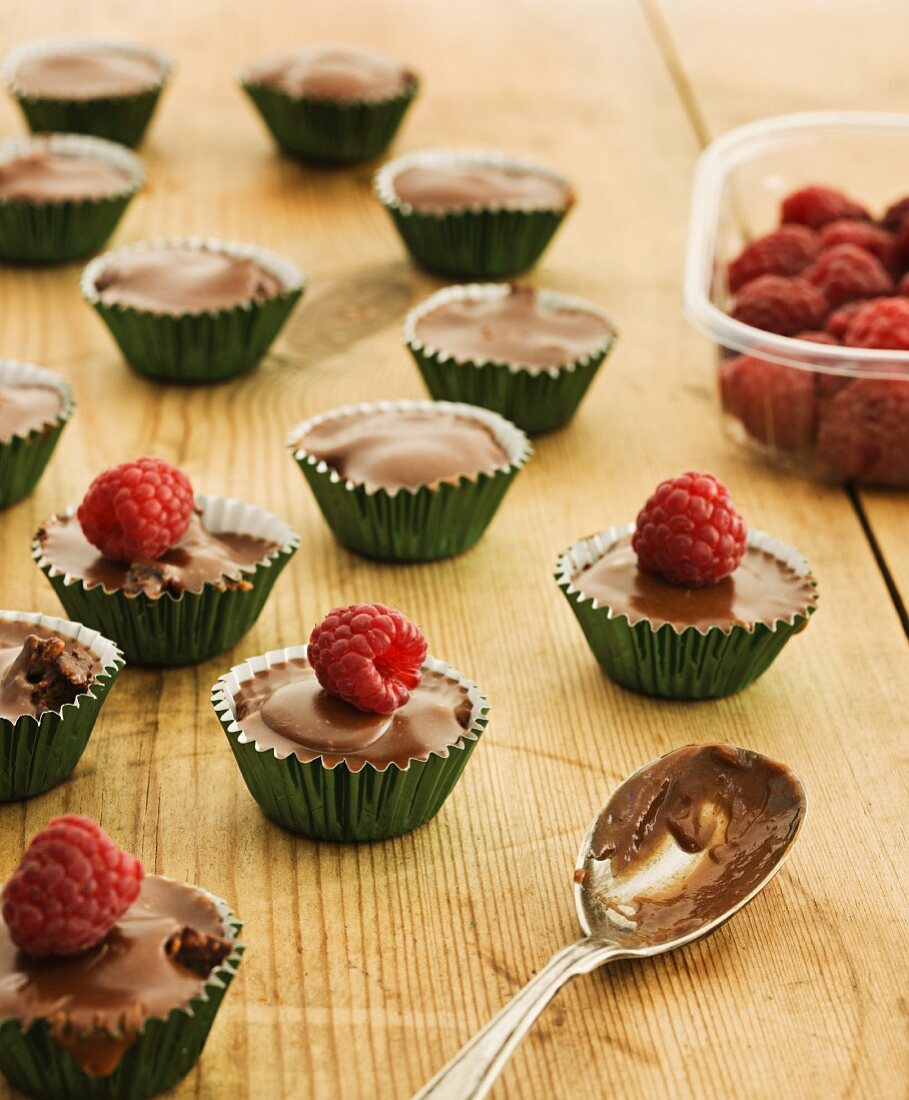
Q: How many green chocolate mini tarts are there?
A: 13